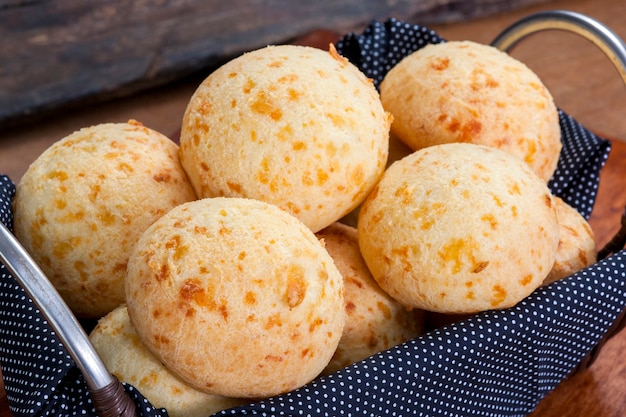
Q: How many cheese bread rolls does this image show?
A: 8